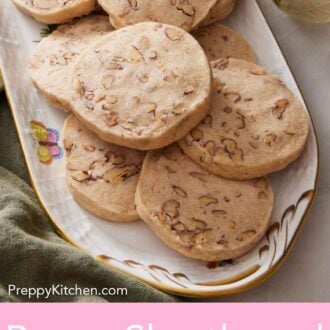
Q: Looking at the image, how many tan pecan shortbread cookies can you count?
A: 9